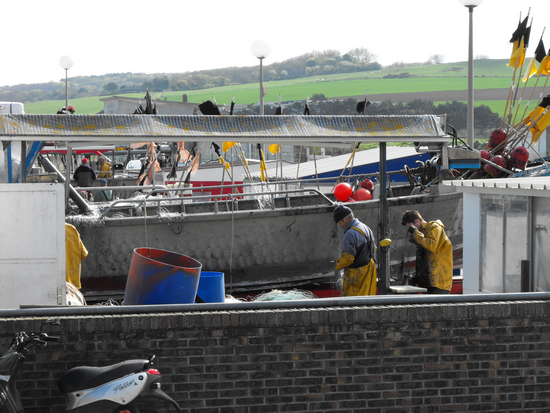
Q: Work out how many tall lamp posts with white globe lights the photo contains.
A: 3